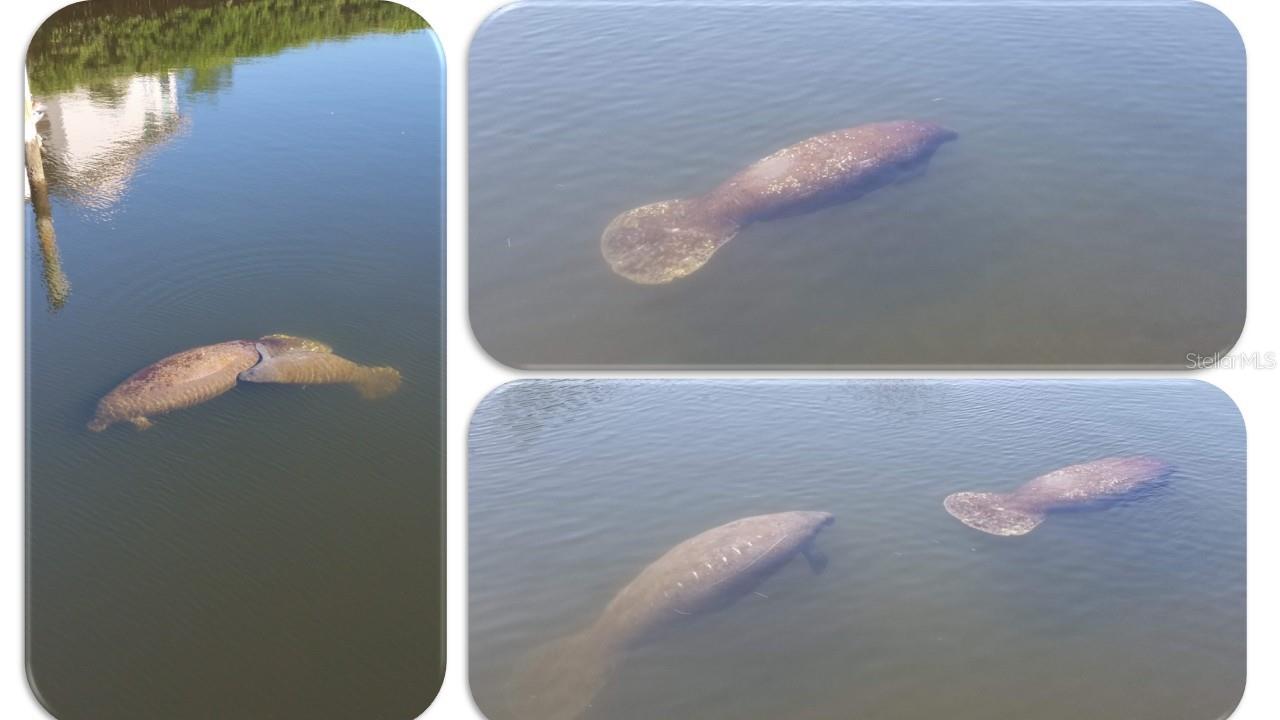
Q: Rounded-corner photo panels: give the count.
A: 3